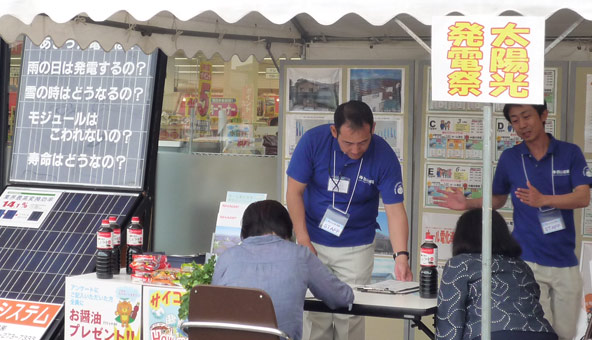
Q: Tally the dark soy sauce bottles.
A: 4